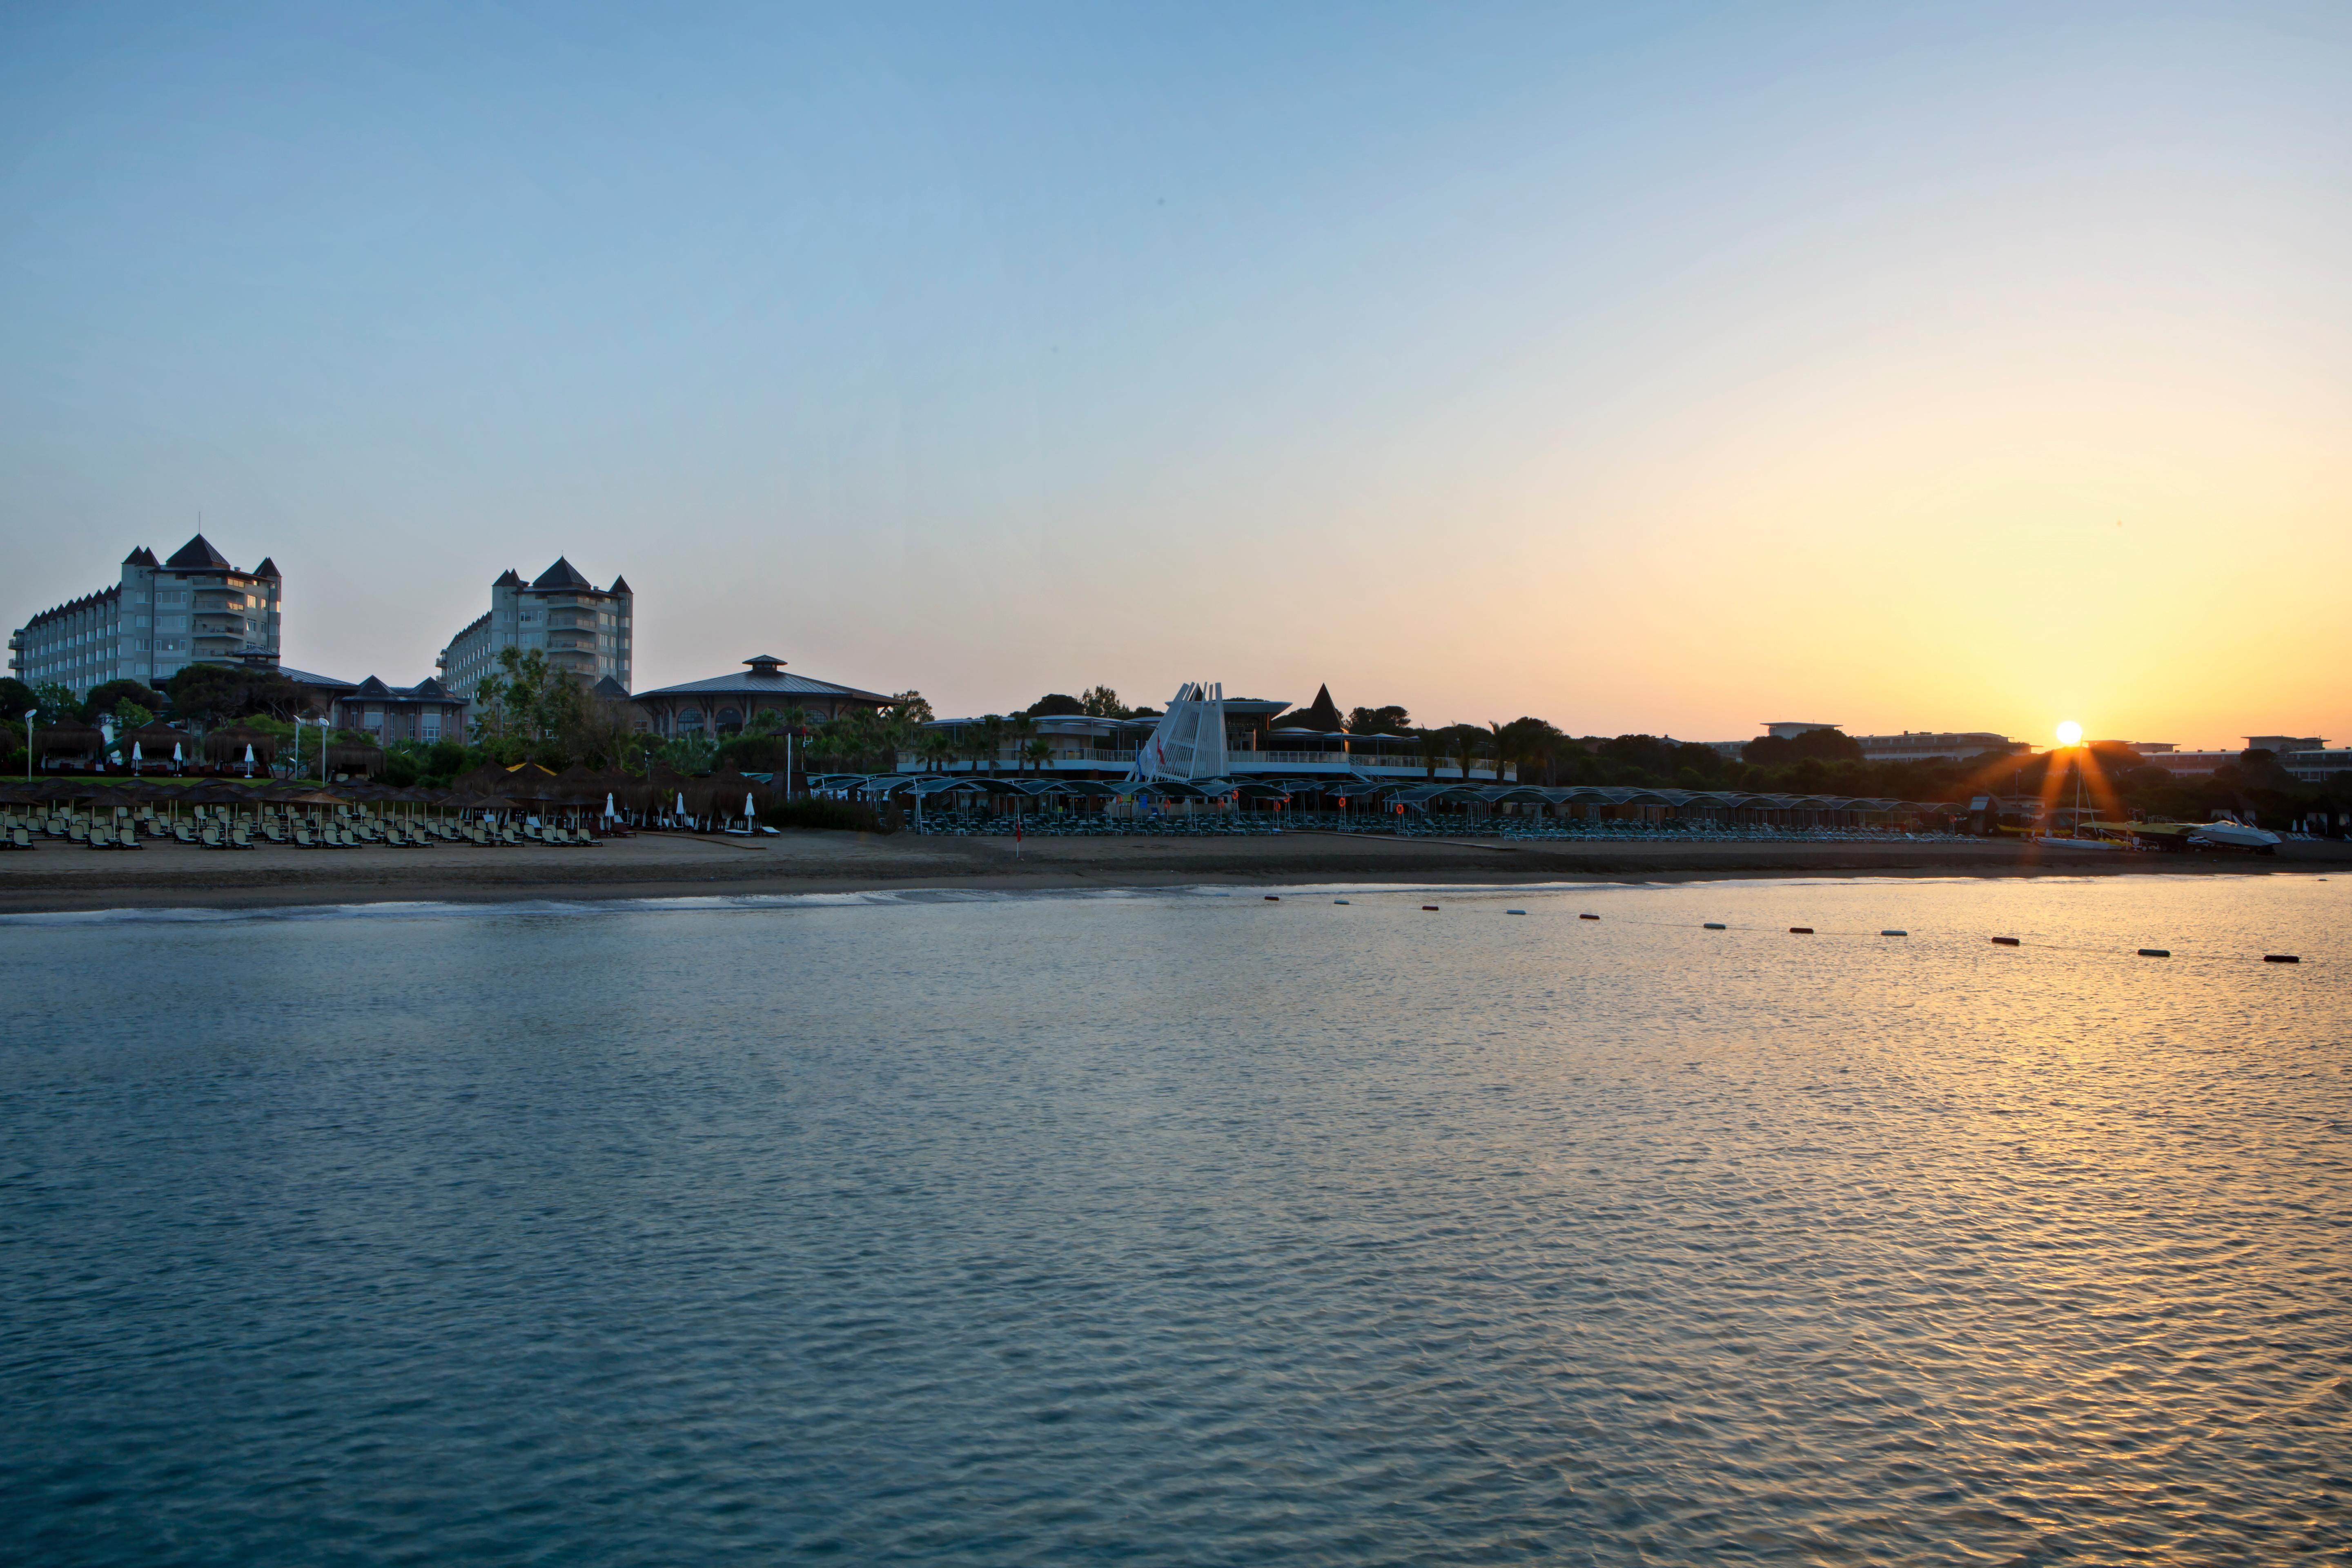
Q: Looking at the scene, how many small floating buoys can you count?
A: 11